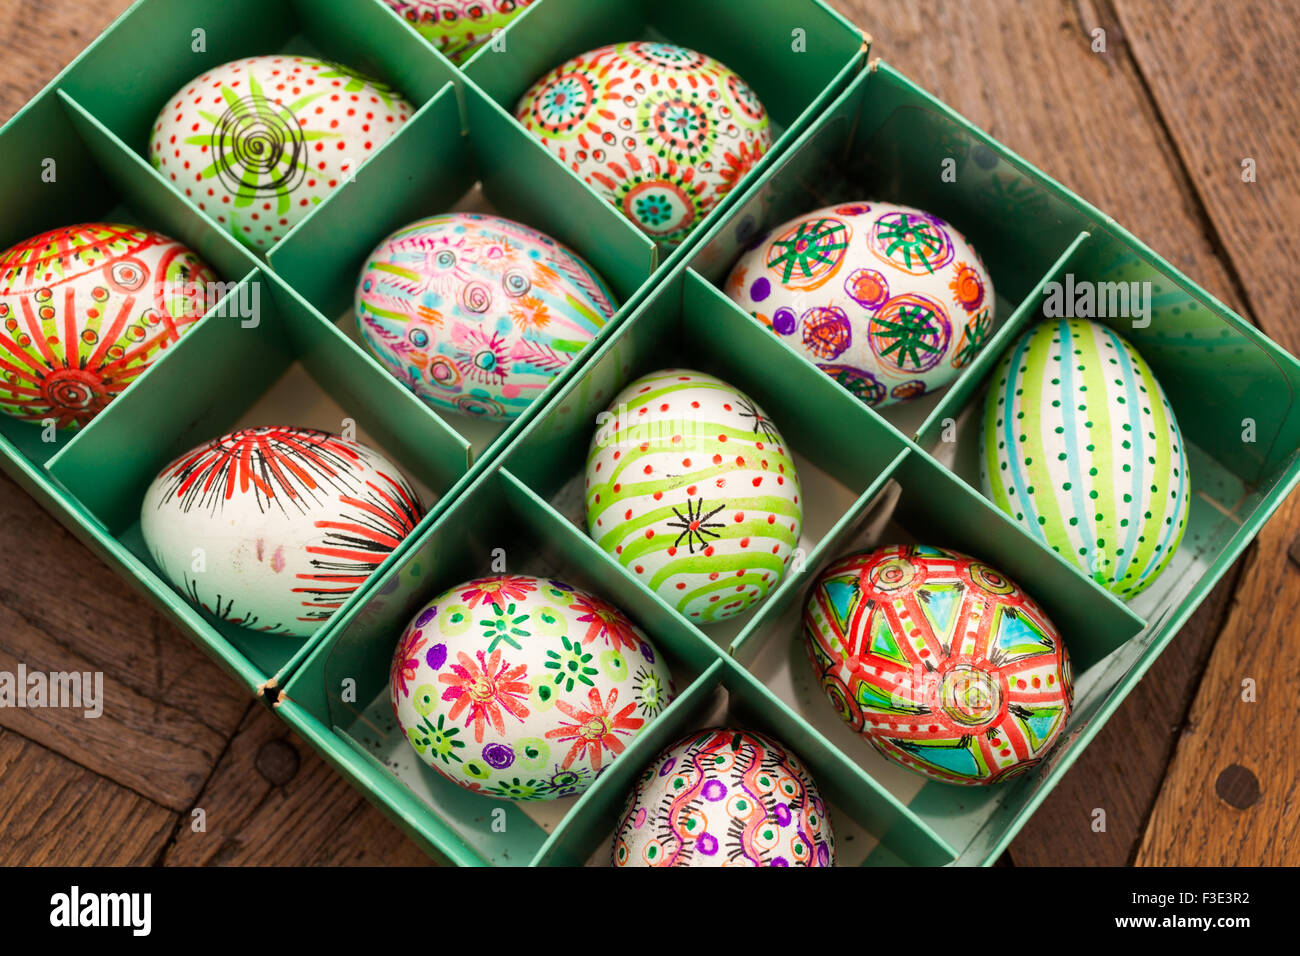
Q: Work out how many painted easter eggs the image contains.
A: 12